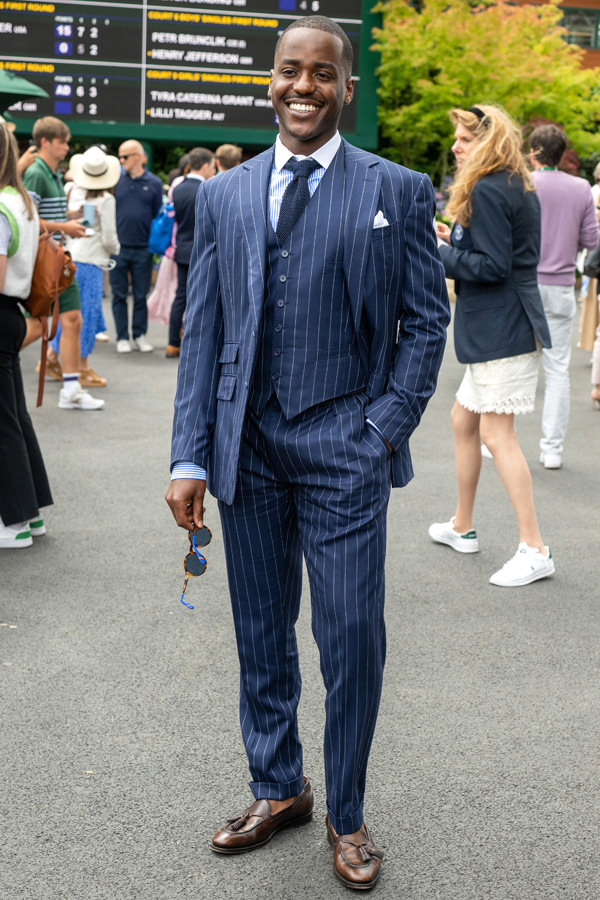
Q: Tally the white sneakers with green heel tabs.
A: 4